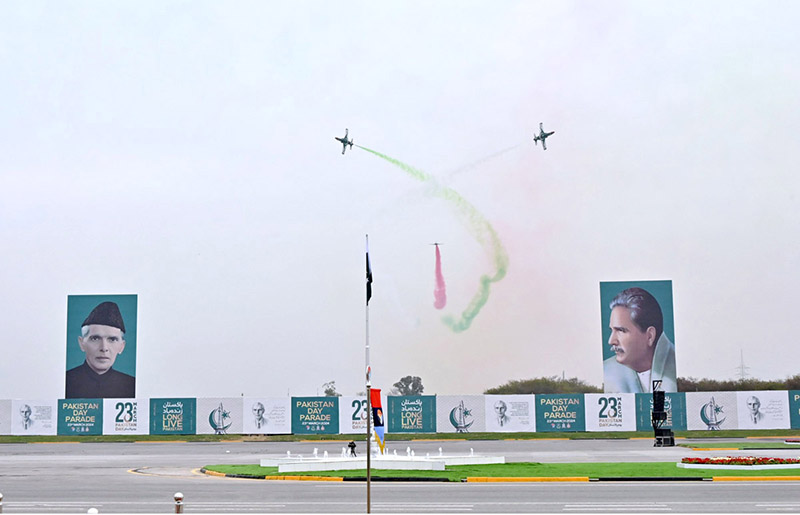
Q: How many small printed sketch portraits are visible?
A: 4